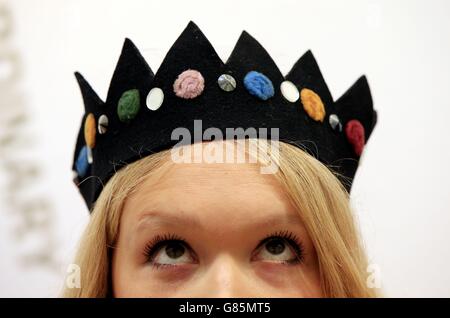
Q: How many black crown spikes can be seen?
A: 6